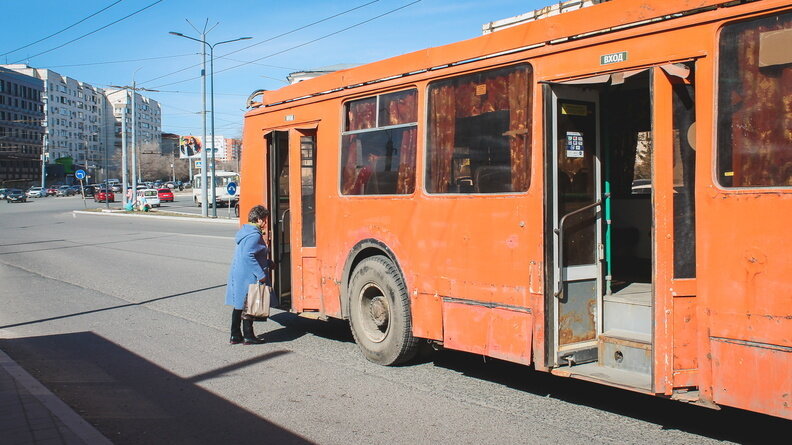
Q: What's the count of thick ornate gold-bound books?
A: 0